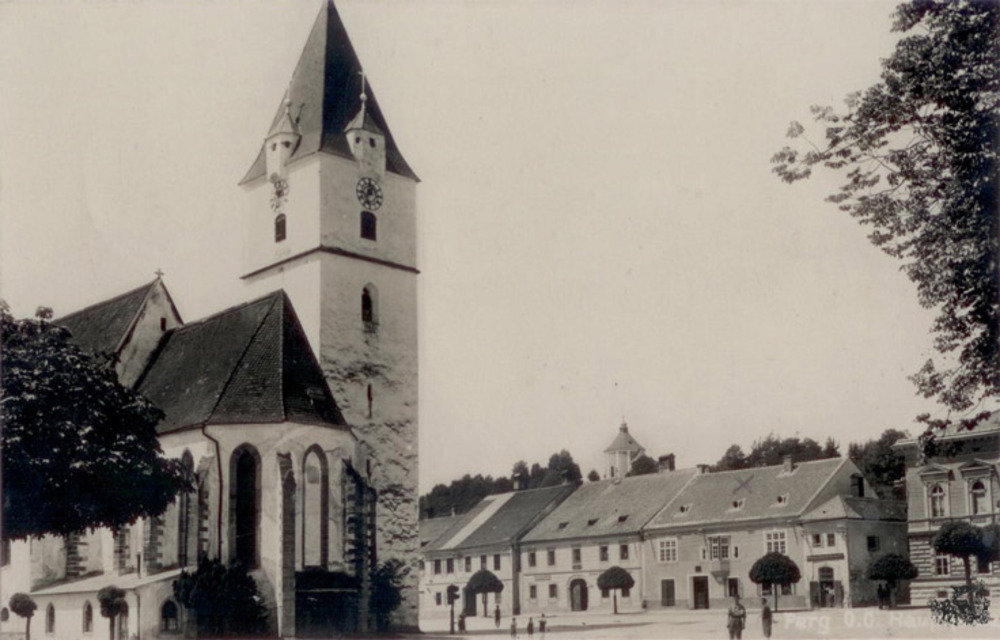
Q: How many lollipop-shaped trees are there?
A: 7